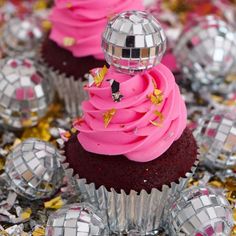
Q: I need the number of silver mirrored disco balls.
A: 8